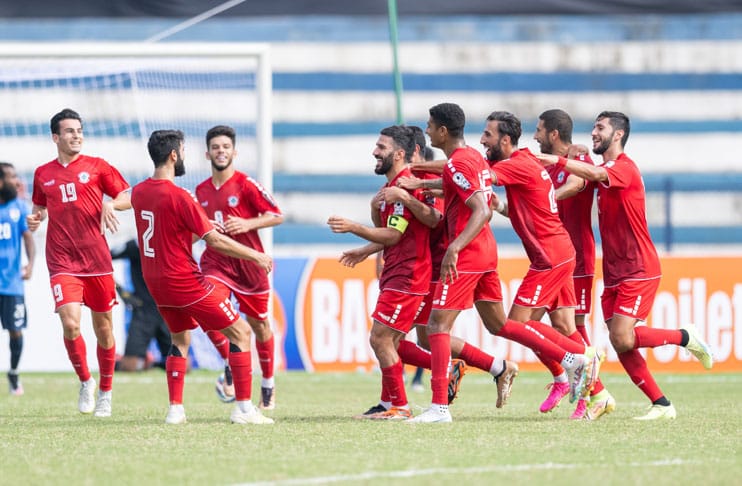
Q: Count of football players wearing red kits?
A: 9